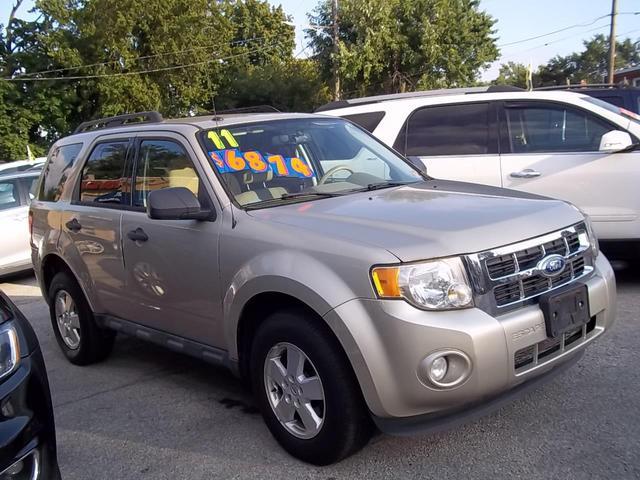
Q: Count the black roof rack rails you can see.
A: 2